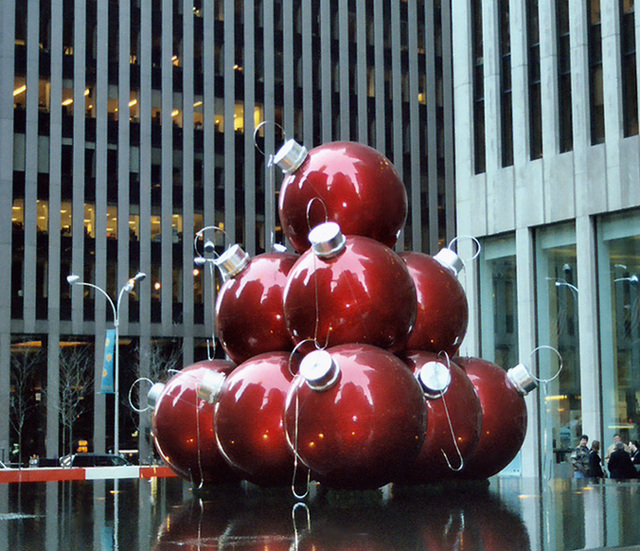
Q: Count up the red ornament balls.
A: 9